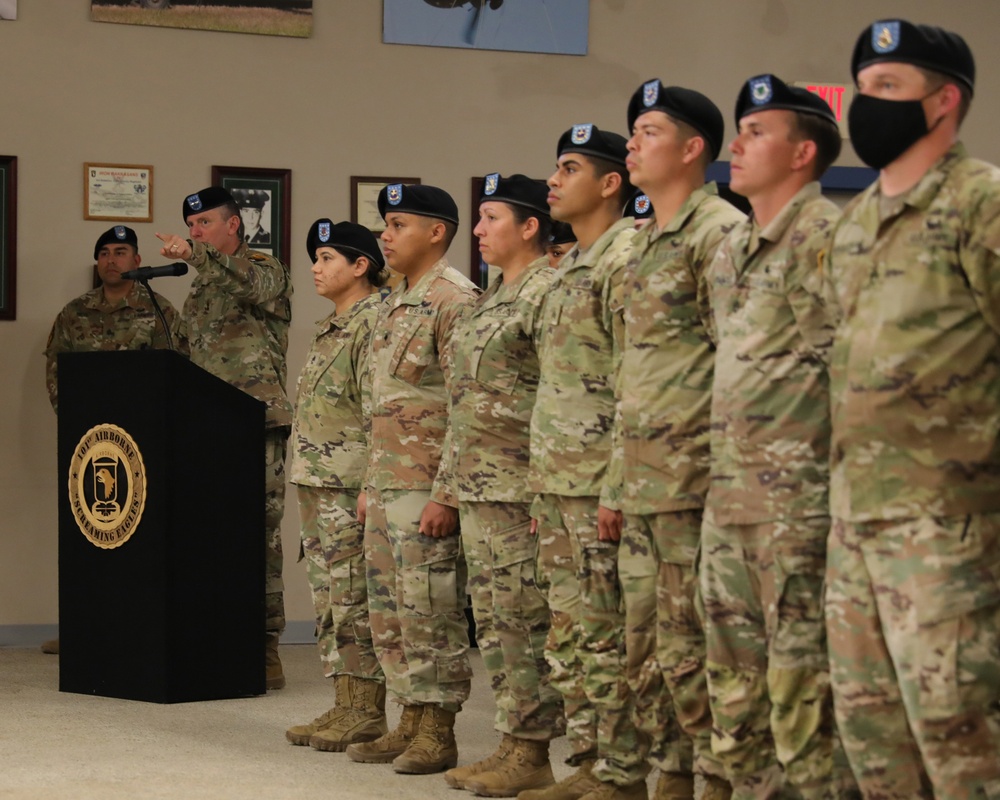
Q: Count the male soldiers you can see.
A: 7